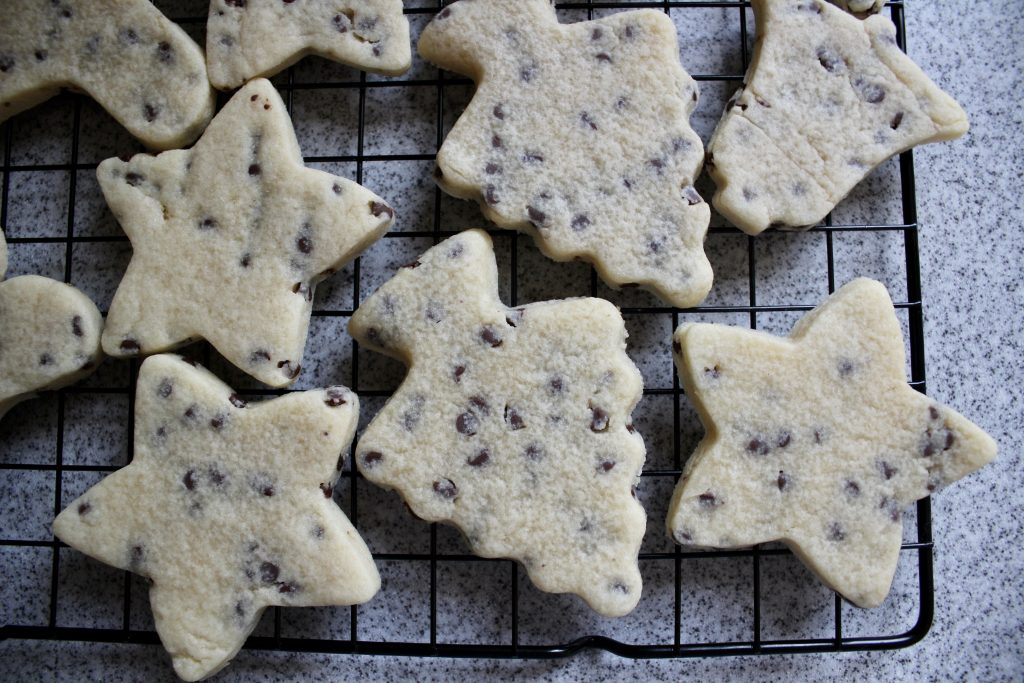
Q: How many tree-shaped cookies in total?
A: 2